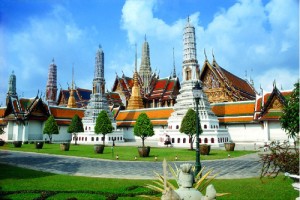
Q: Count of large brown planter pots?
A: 8